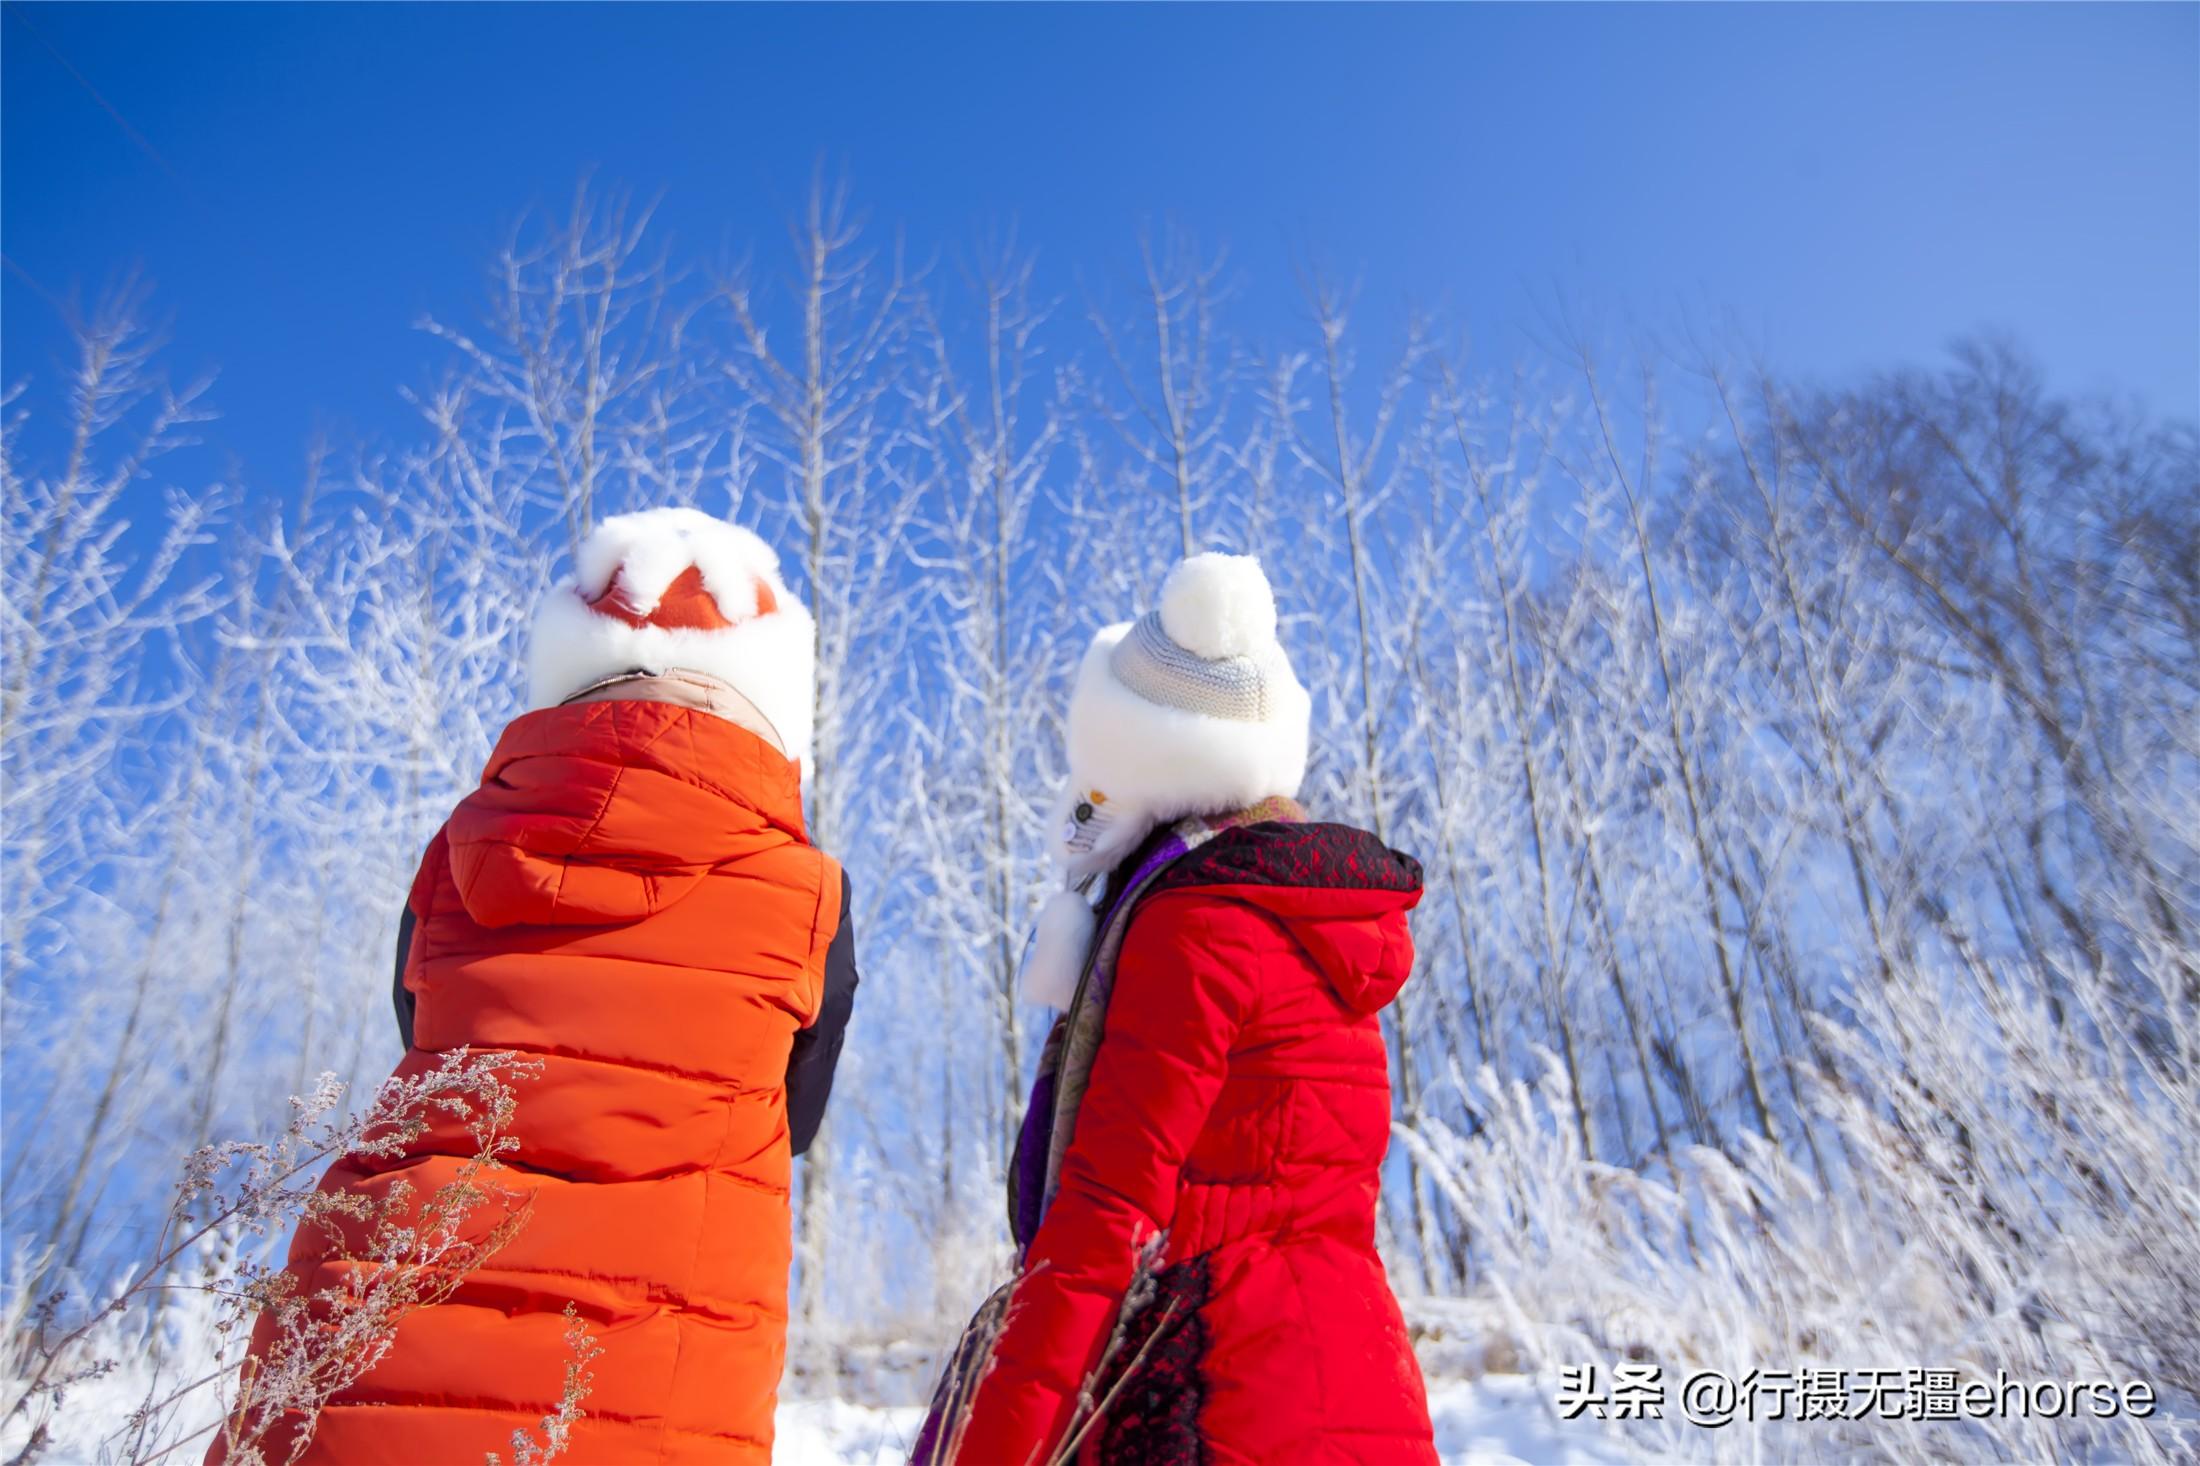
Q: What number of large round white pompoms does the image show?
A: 1